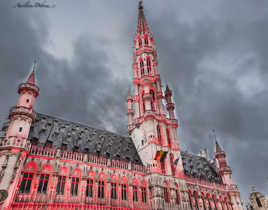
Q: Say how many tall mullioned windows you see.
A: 10